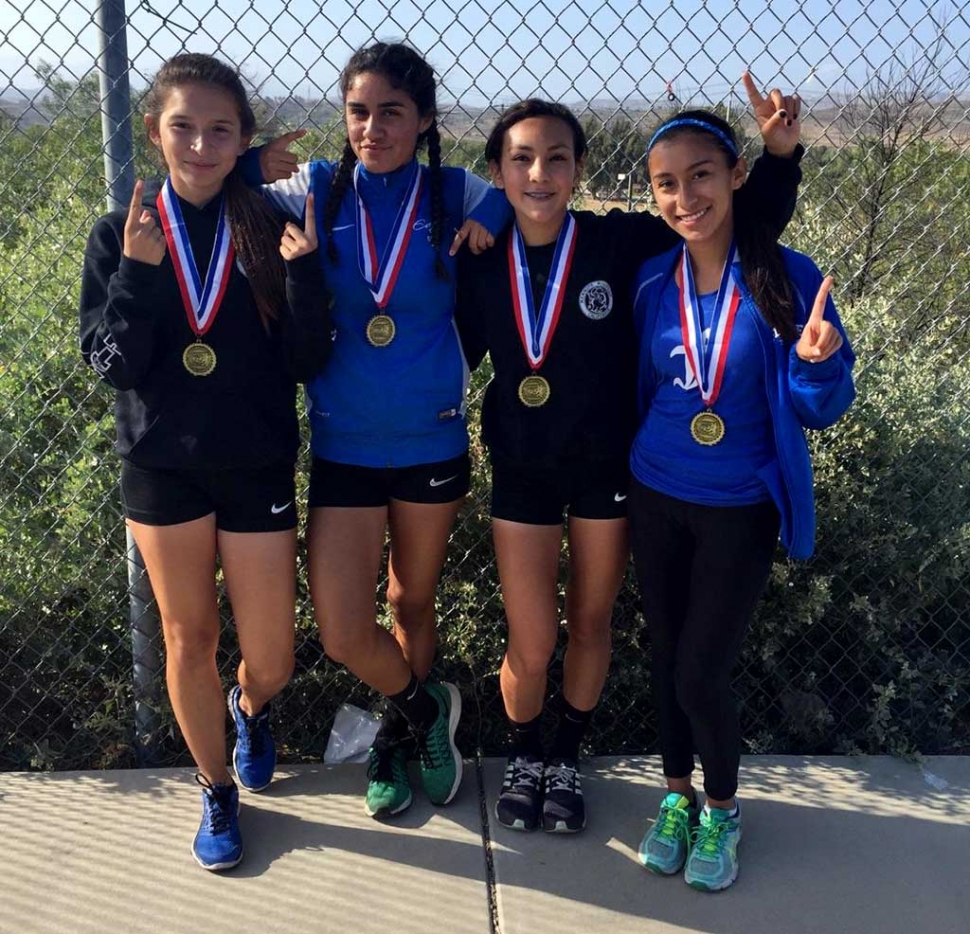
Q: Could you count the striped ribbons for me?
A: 4